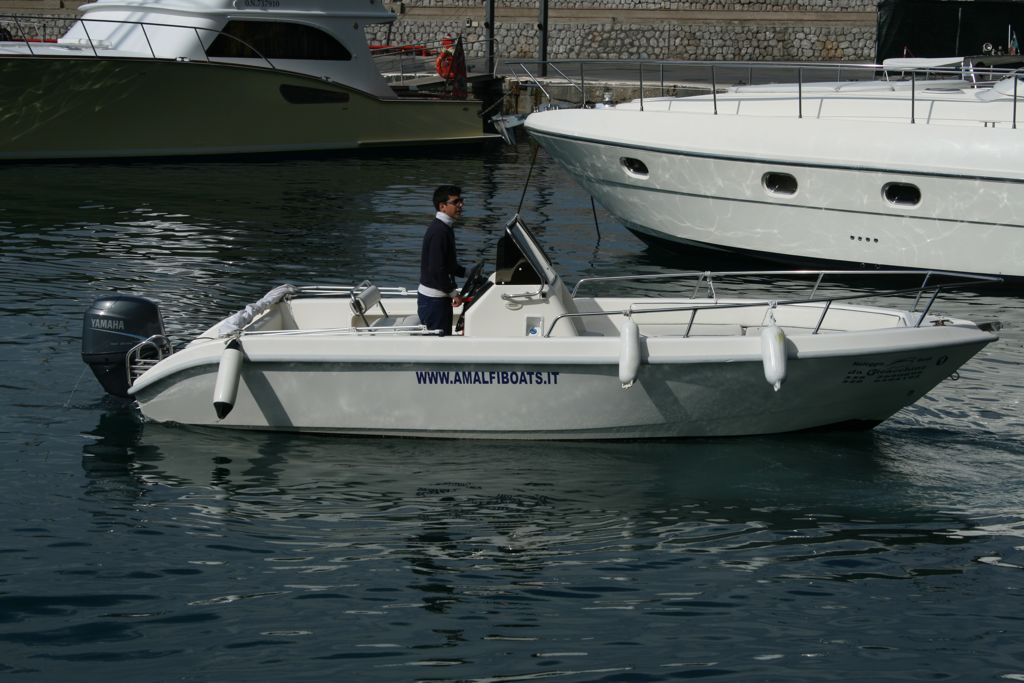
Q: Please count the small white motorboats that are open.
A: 1